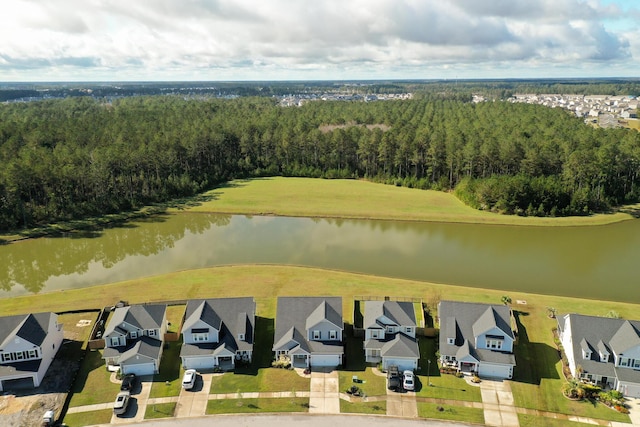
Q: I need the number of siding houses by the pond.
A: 7